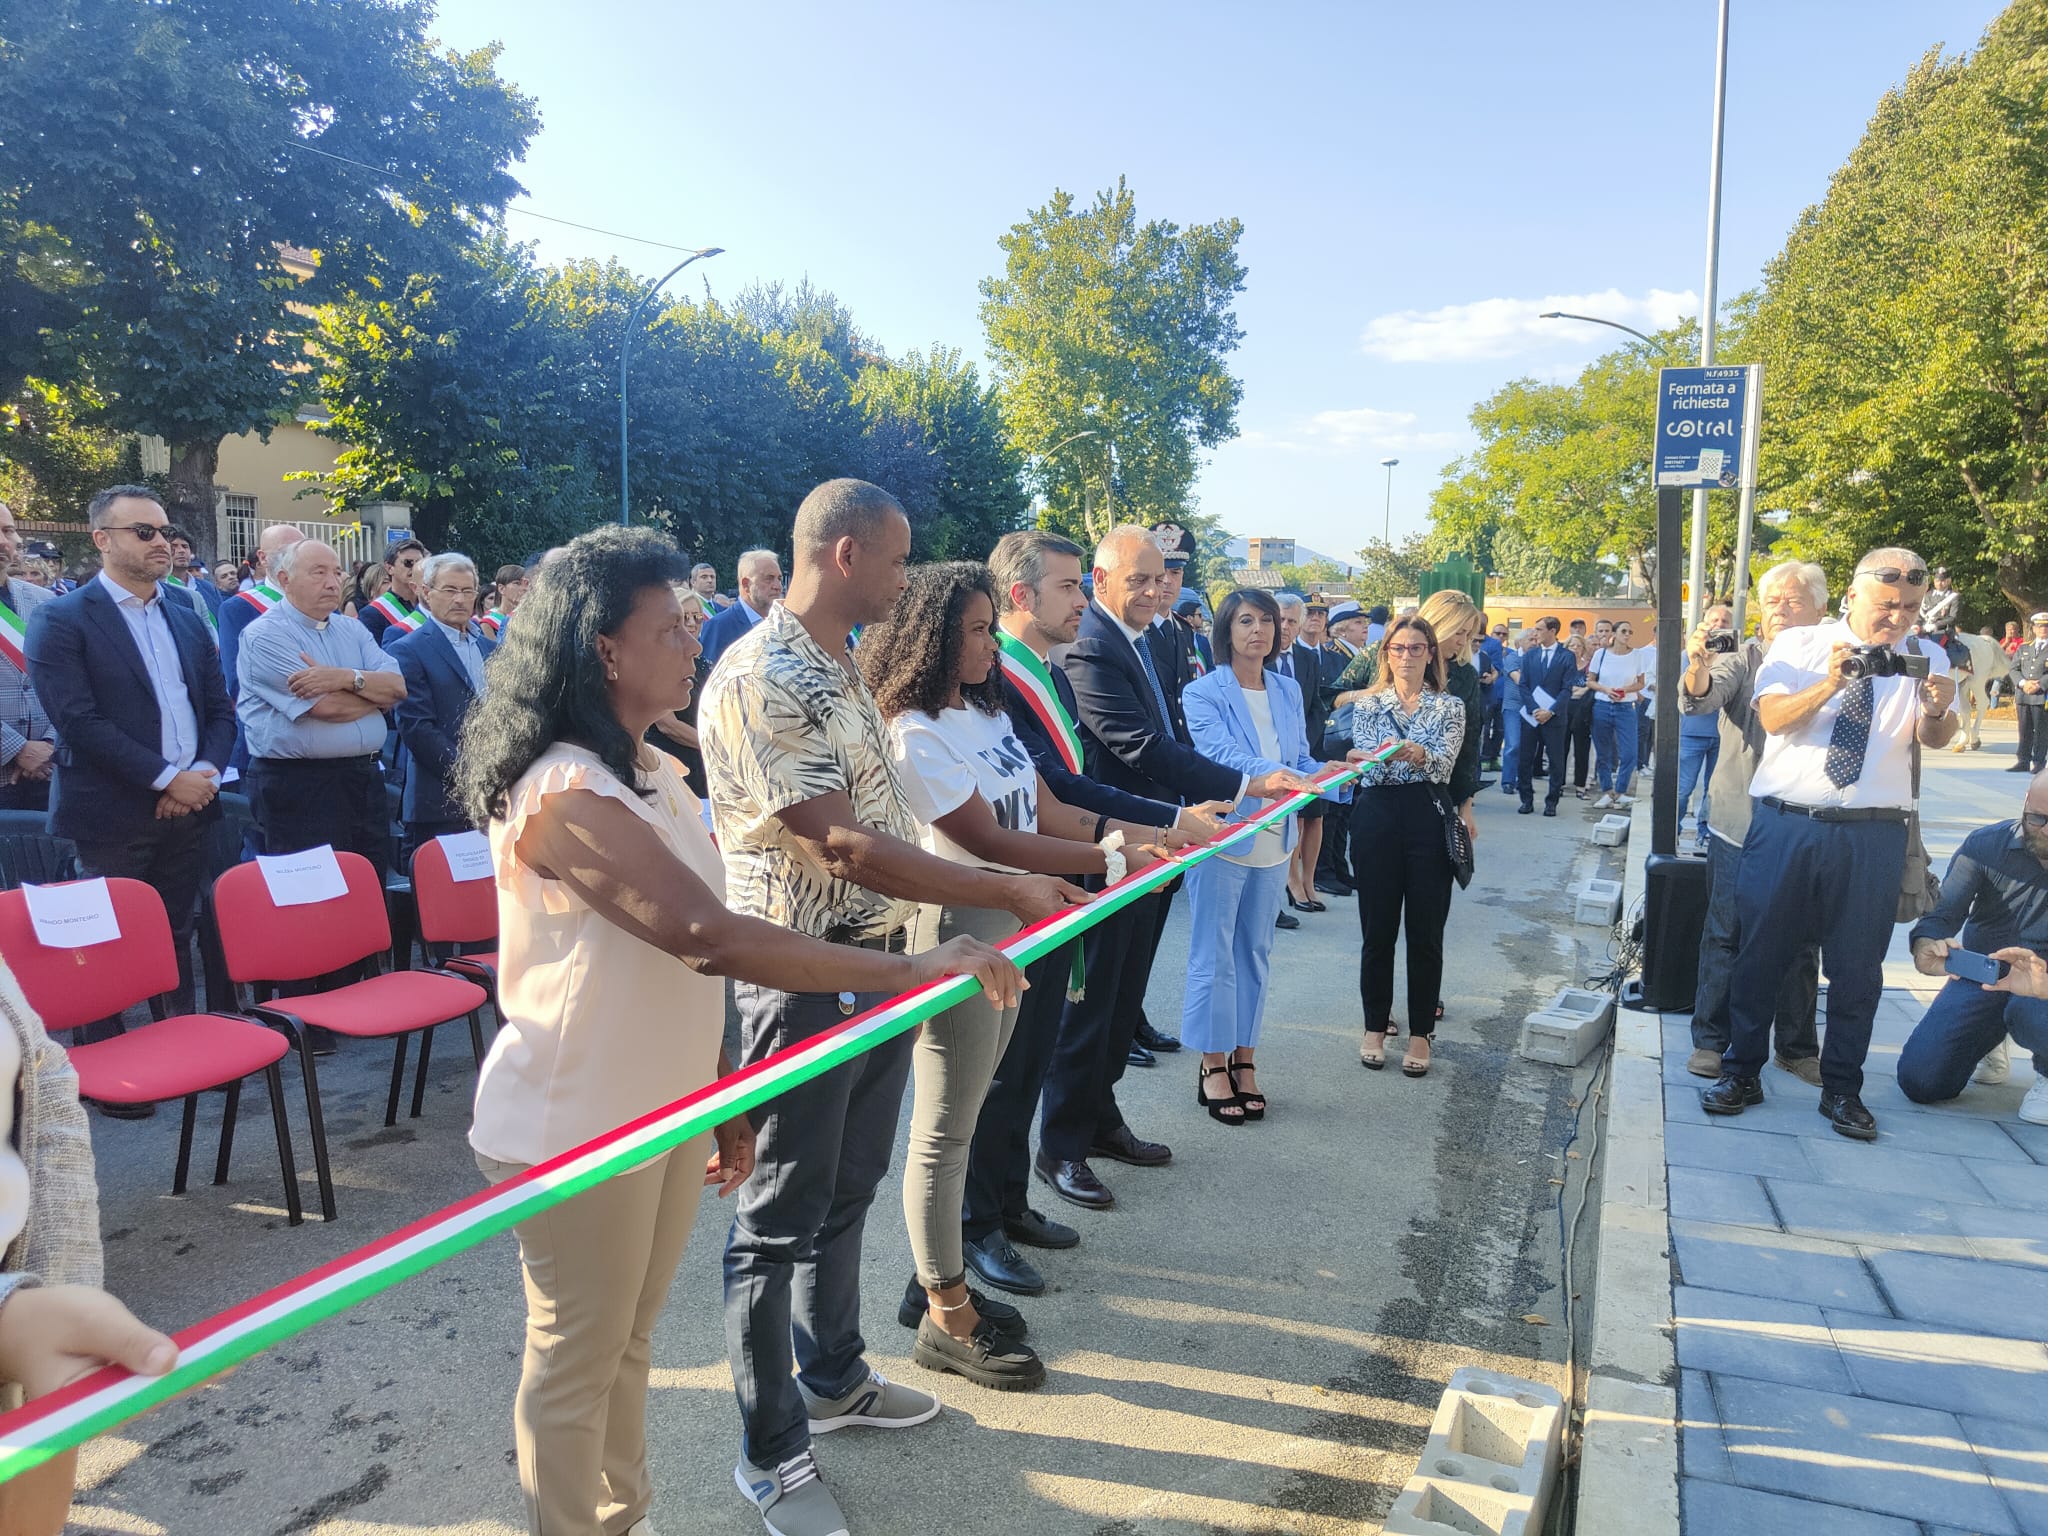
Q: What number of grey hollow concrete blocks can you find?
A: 4